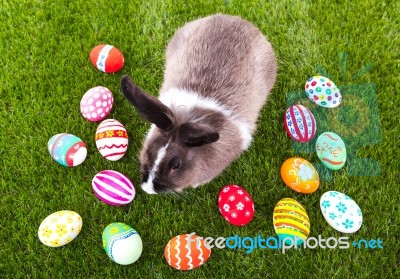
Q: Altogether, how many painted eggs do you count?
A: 15